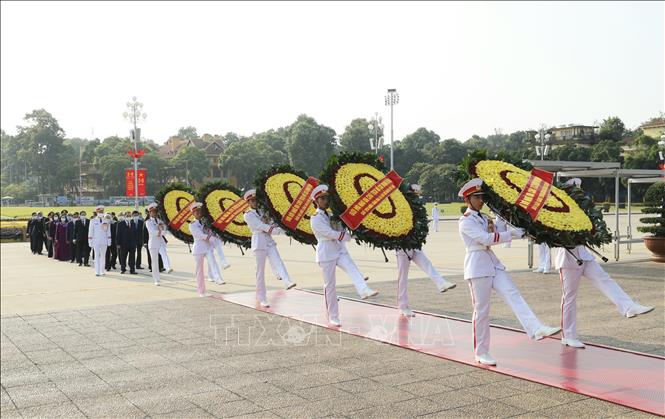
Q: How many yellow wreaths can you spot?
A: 5